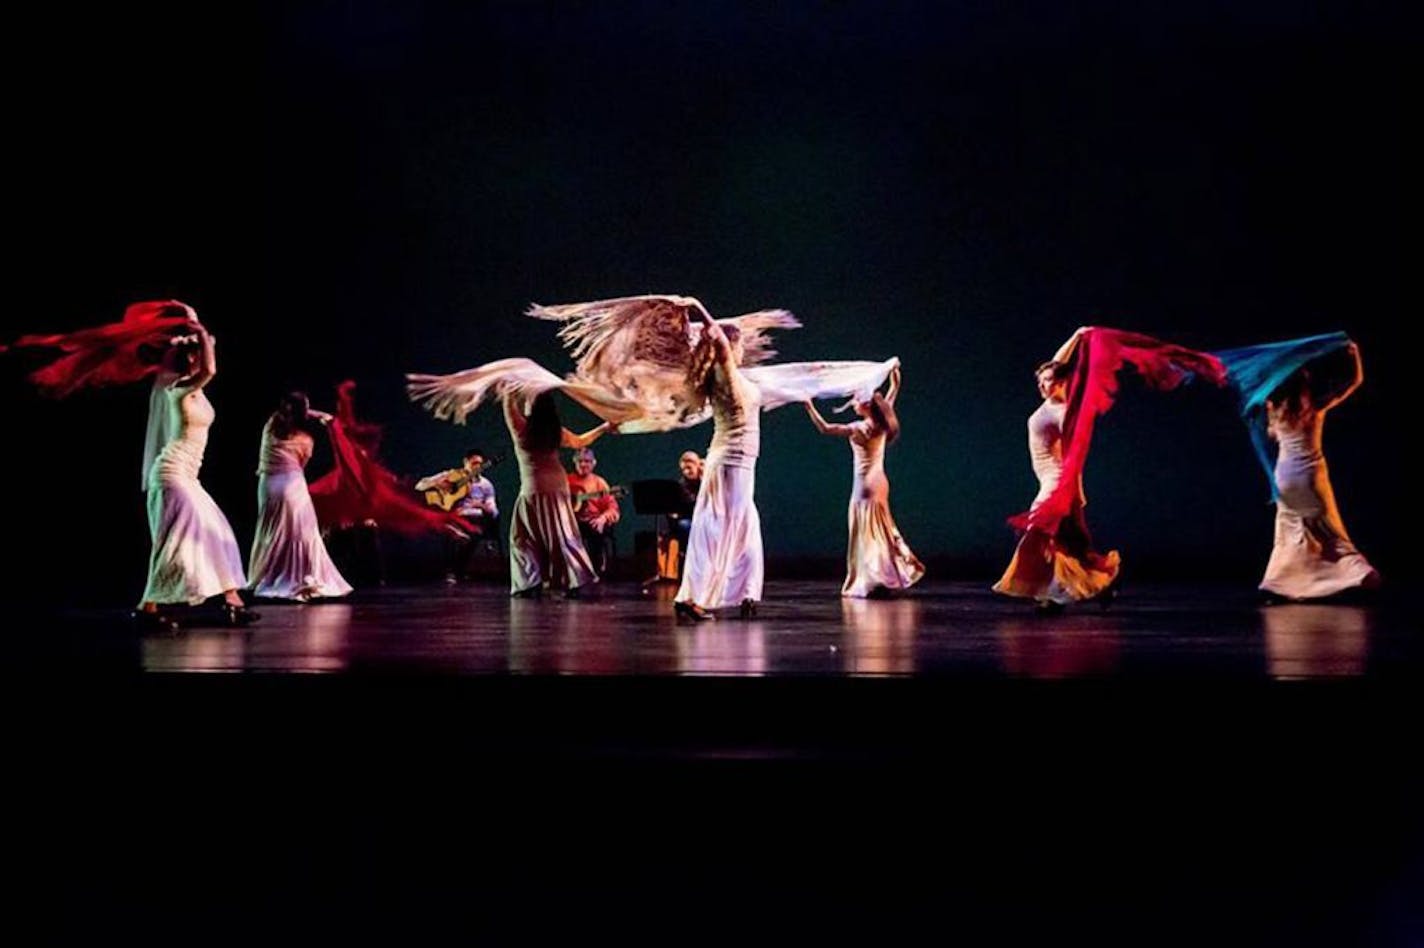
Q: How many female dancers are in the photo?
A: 7